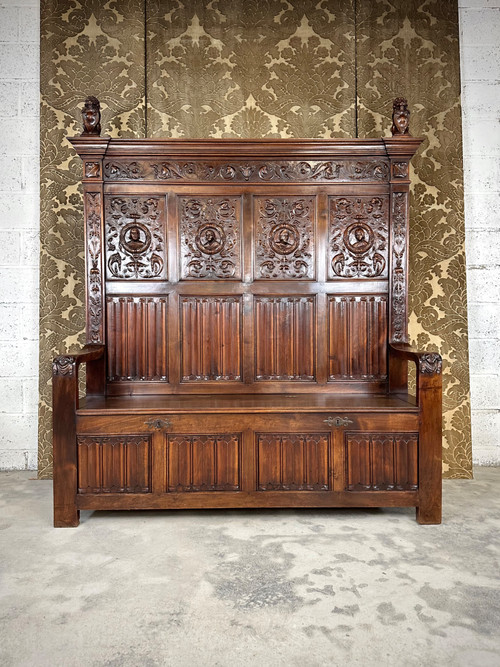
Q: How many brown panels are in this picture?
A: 12